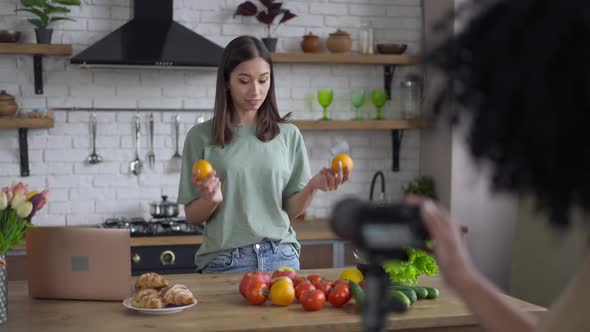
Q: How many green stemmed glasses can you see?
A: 3